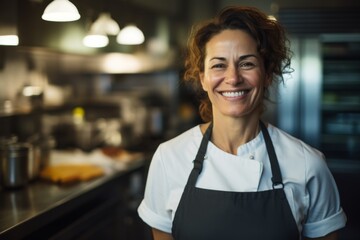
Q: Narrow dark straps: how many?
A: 2